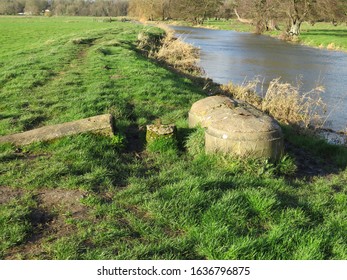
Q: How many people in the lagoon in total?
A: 0